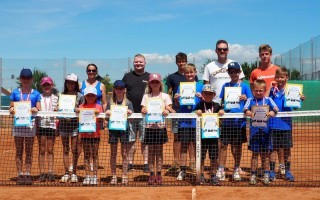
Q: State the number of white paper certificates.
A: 10